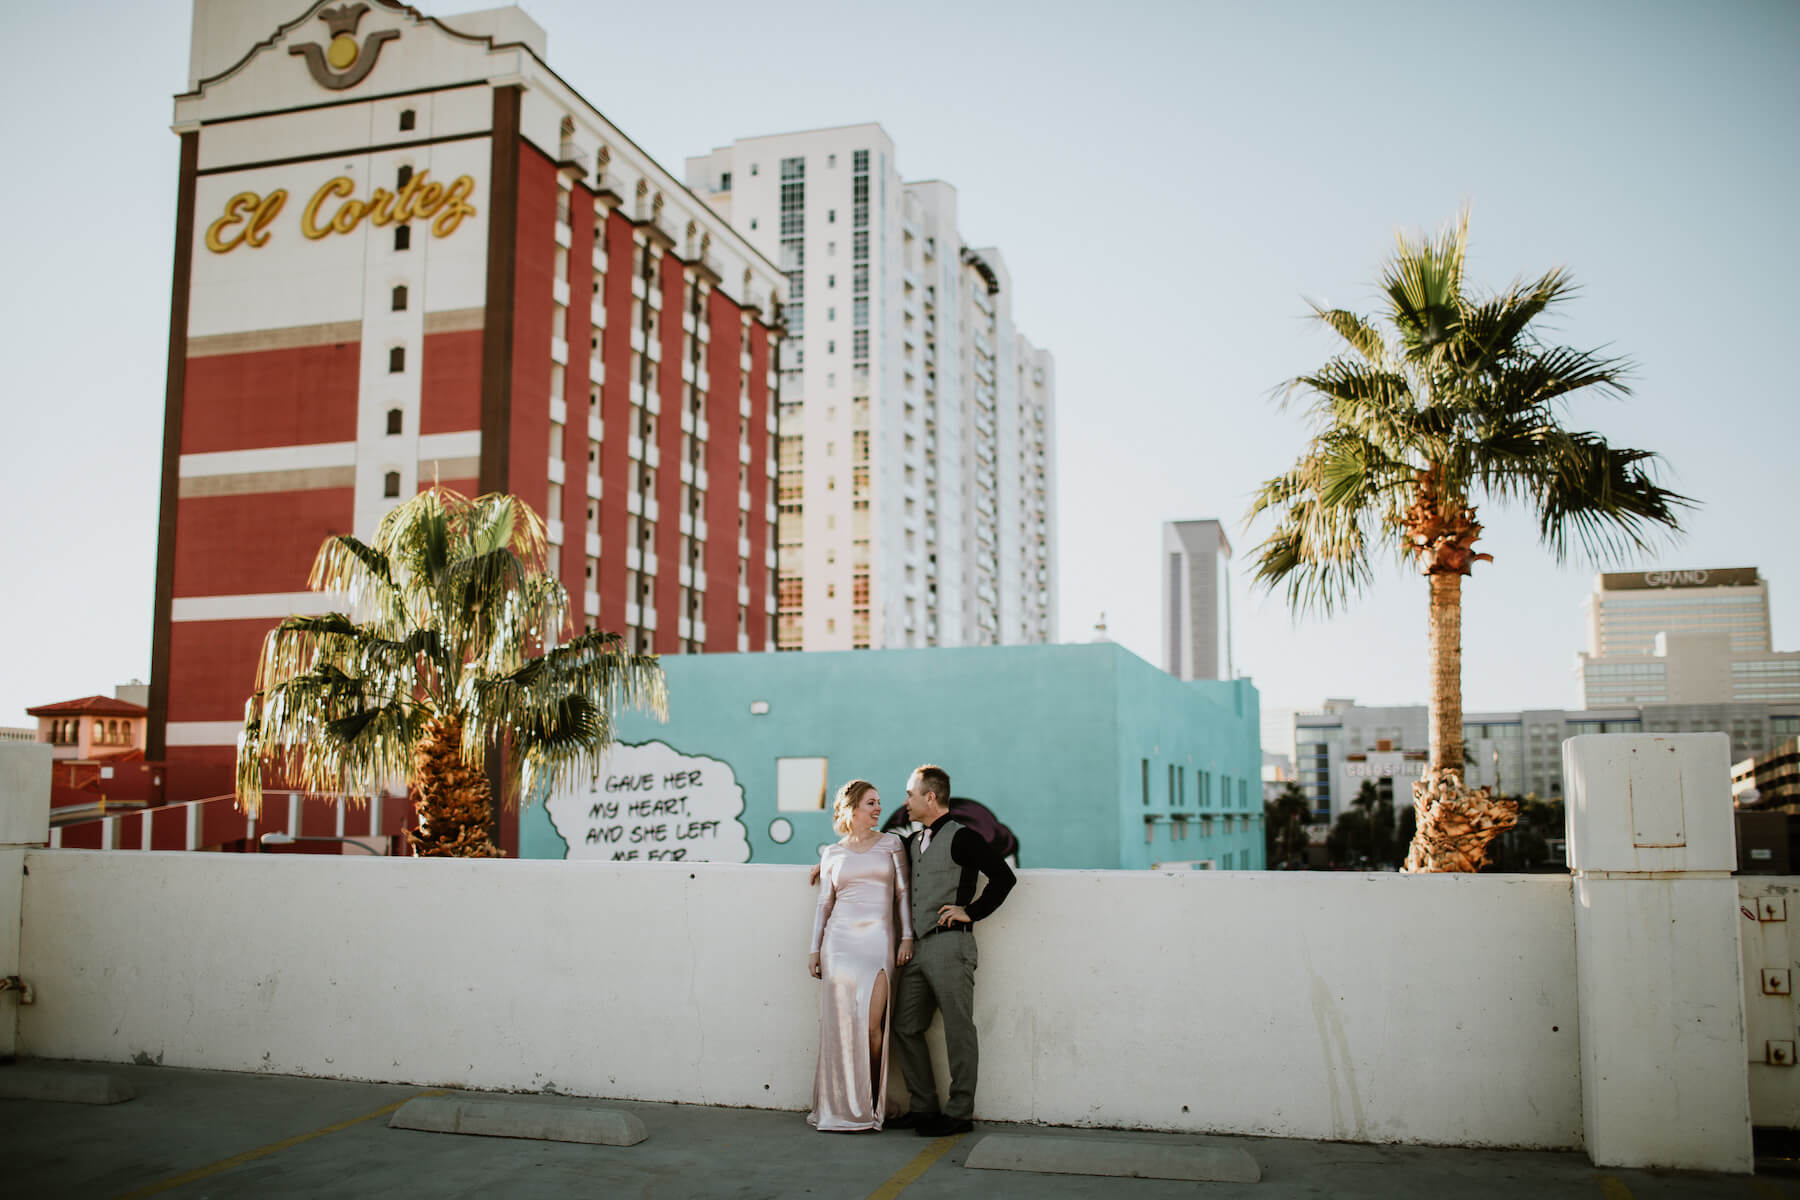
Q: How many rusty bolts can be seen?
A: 3